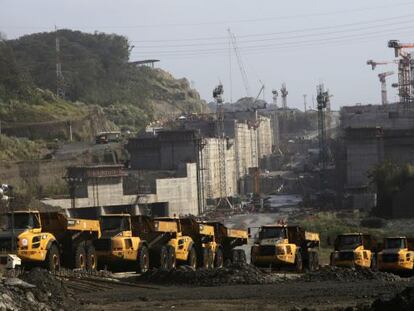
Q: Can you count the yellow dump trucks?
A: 7